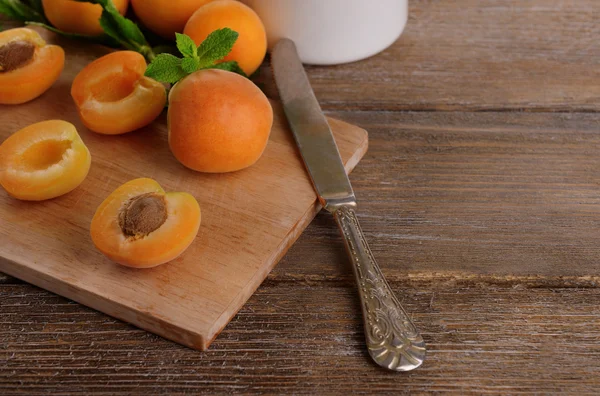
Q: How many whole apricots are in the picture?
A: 4